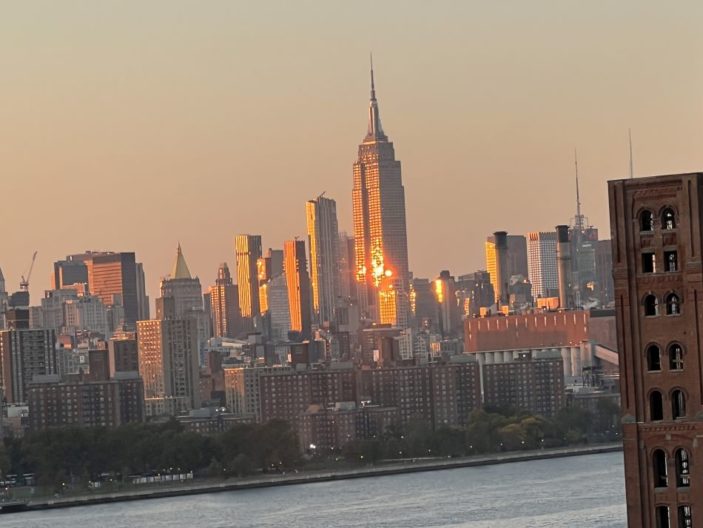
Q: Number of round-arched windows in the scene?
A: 10